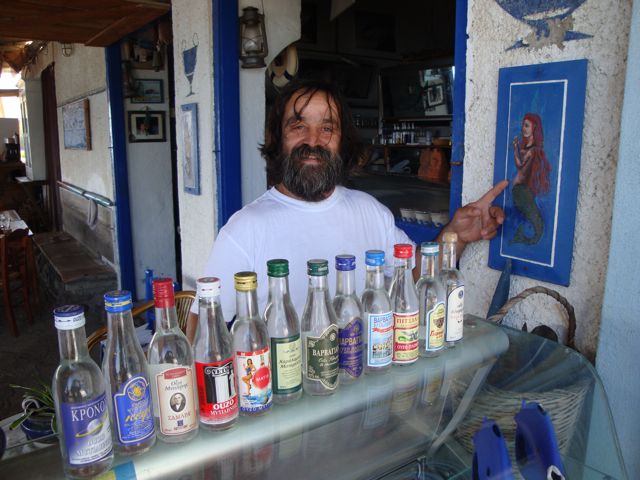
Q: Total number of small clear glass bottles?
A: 12